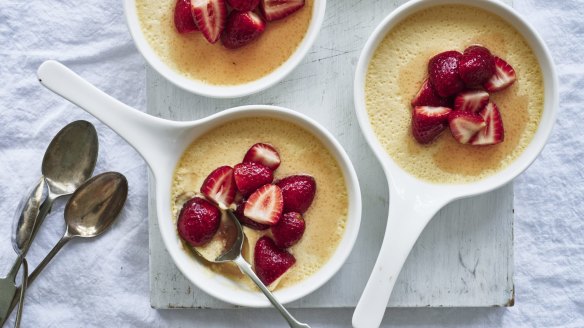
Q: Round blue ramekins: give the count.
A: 0